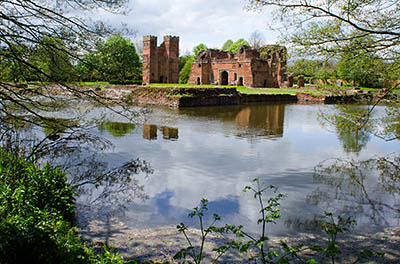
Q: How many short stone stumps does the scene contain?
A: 2